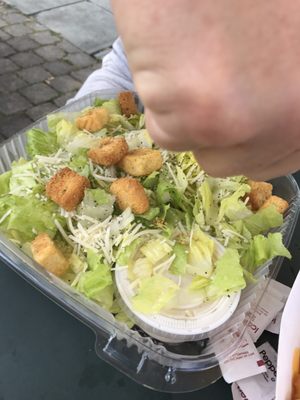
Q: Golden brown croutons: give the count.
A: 9